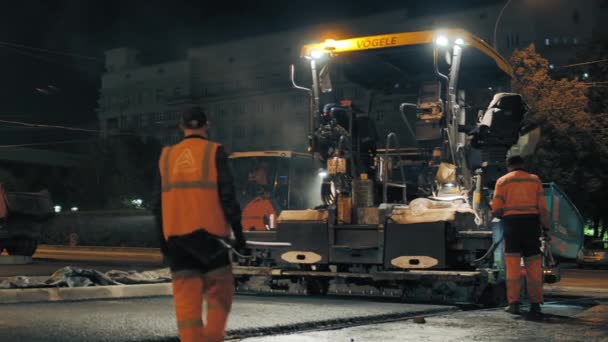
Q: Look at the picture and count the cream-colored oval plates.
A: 2